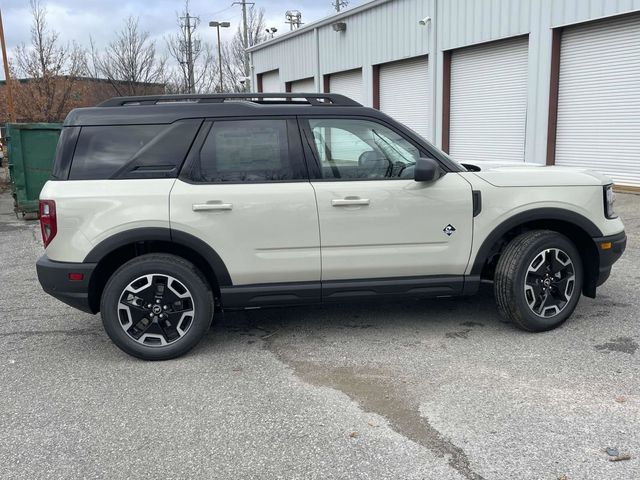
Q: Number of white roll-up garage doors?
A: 6